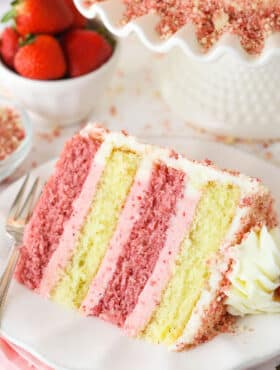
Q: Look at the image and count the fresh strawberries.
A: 5